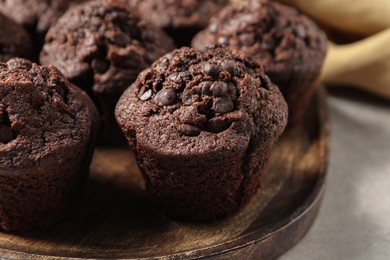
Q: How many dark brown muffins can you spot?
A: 7